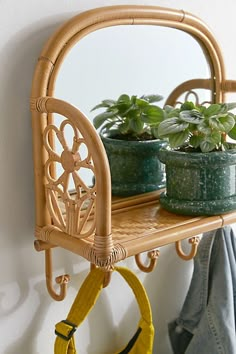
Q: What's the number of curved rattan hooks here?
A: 4